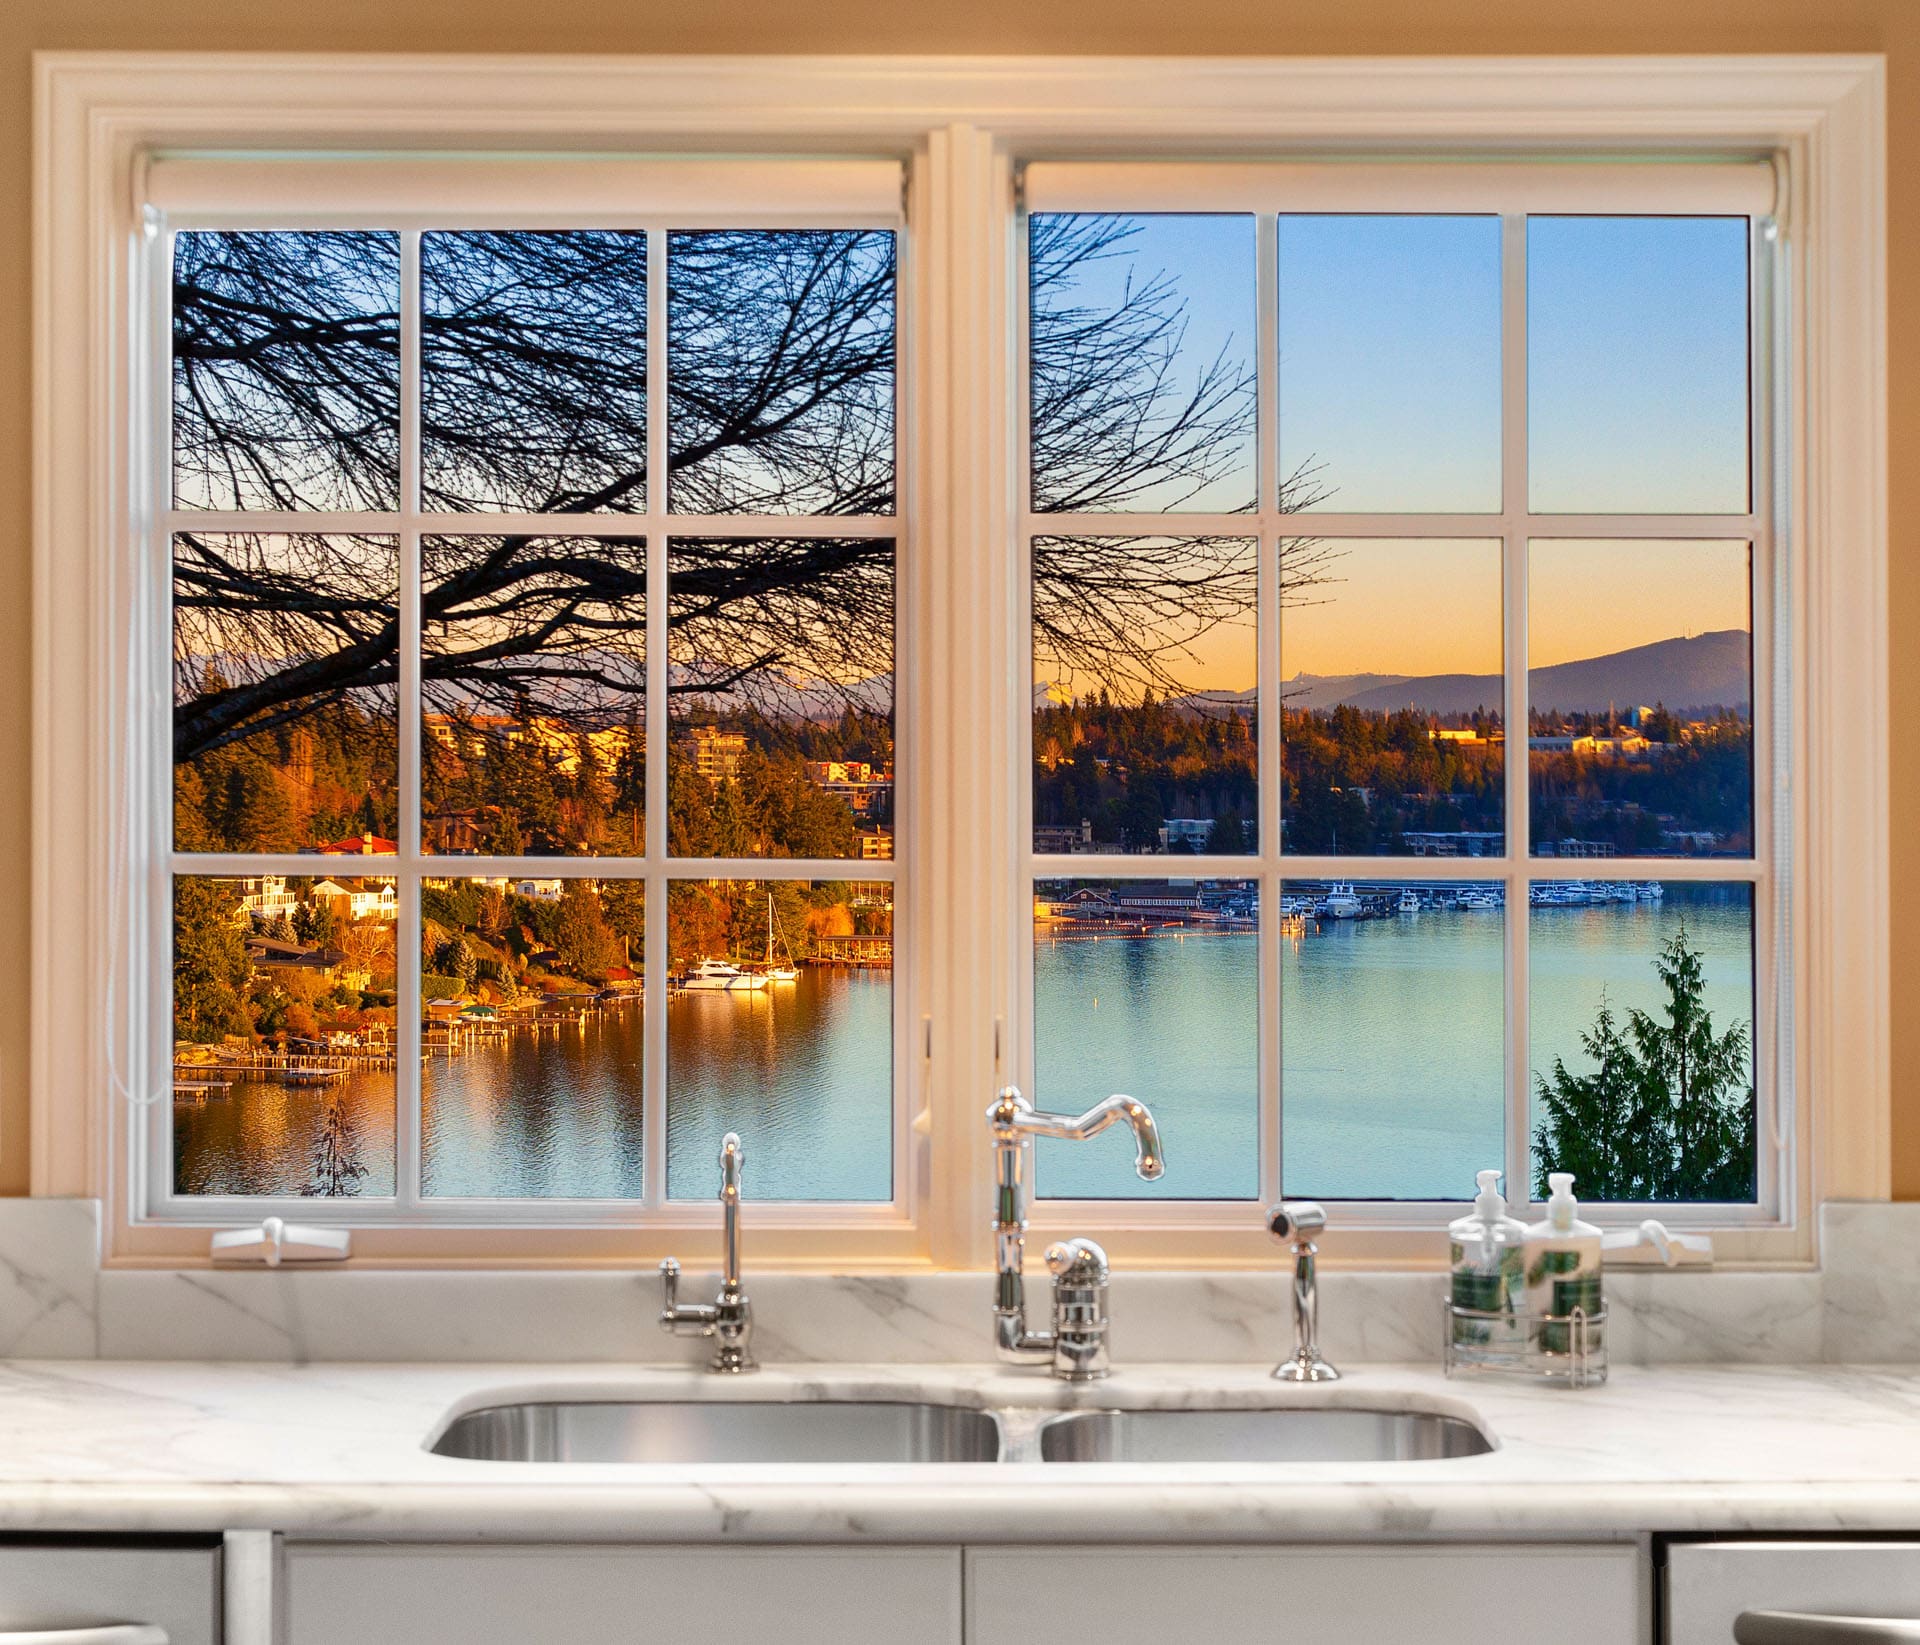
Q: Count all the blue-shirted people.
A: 0